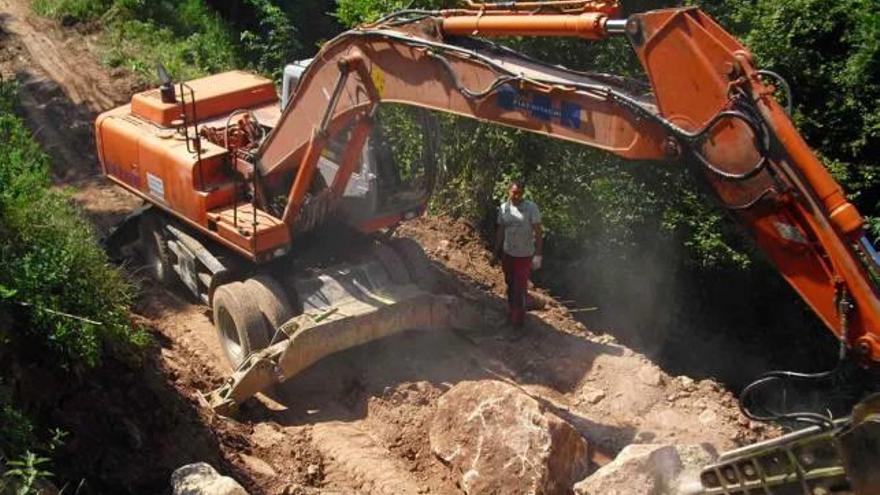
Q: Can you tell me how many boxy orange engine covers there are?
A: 1